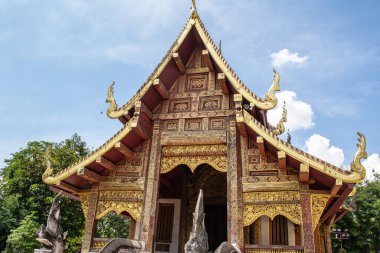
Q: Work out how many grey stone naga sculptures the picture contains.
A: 2